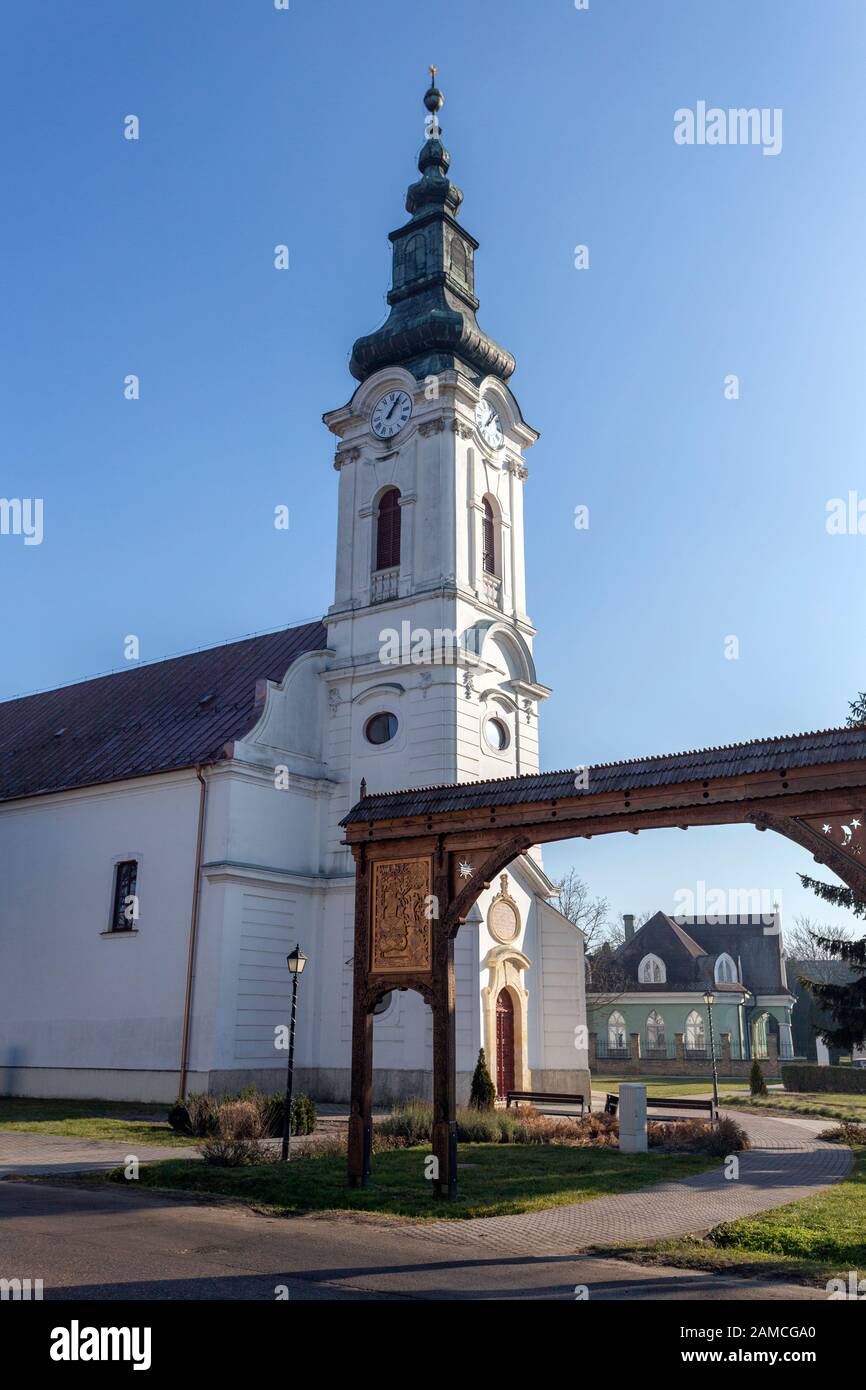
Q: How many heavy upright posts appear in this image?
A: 2